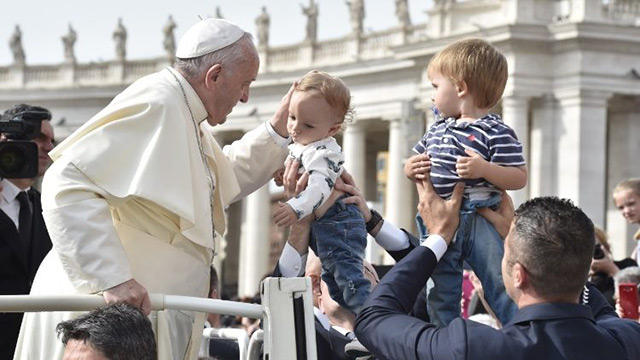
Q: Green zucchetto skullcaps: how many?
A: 0